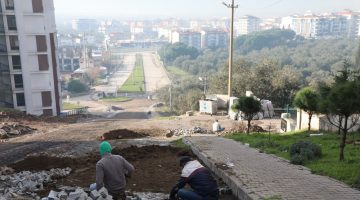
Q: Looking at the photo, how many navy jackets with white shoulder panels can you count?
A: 1